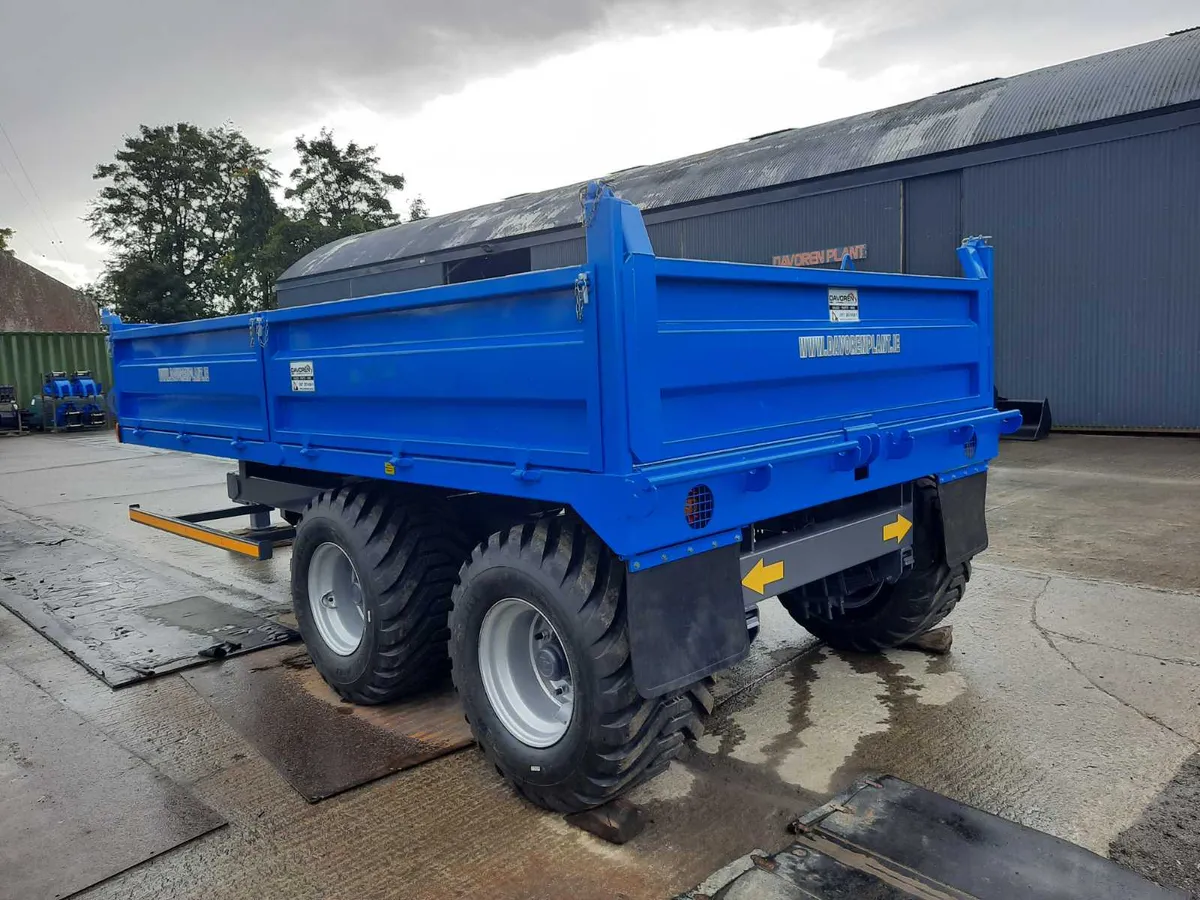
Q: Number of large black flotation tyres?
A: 3